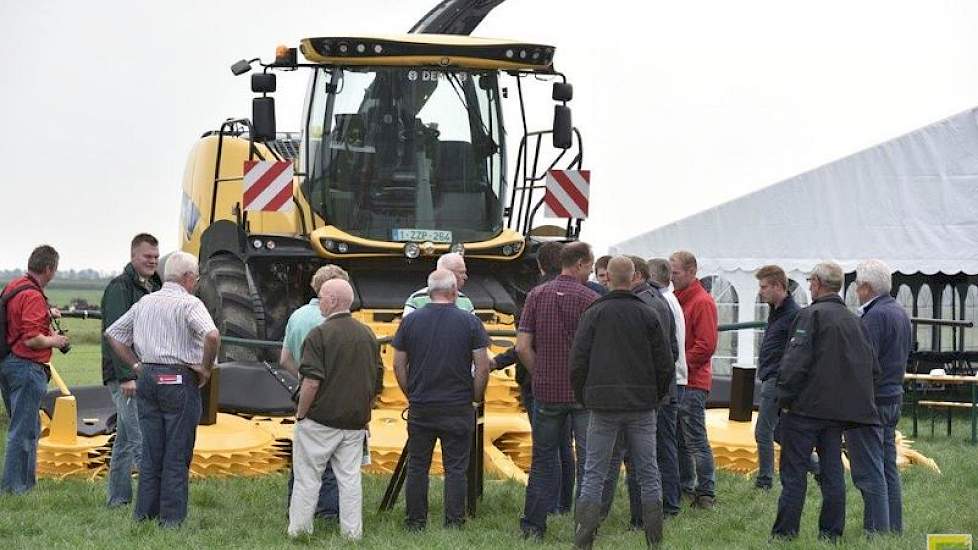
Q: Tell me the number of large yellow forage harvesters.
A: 1